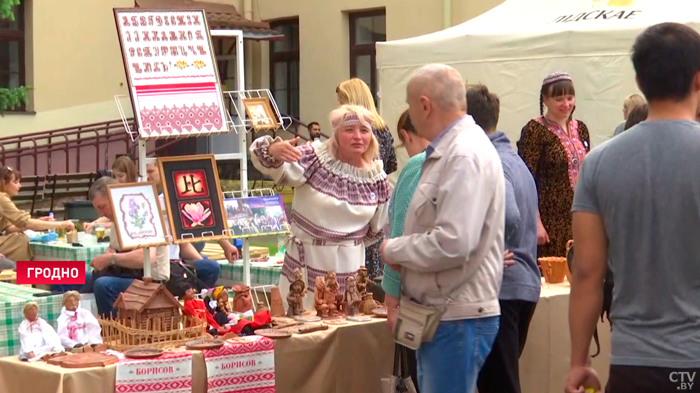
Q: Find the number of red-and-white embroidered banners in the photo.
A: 2